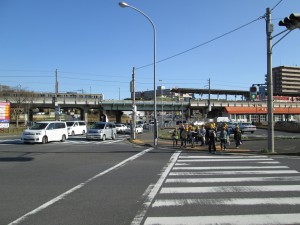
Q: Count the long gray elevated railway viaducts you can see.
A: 1